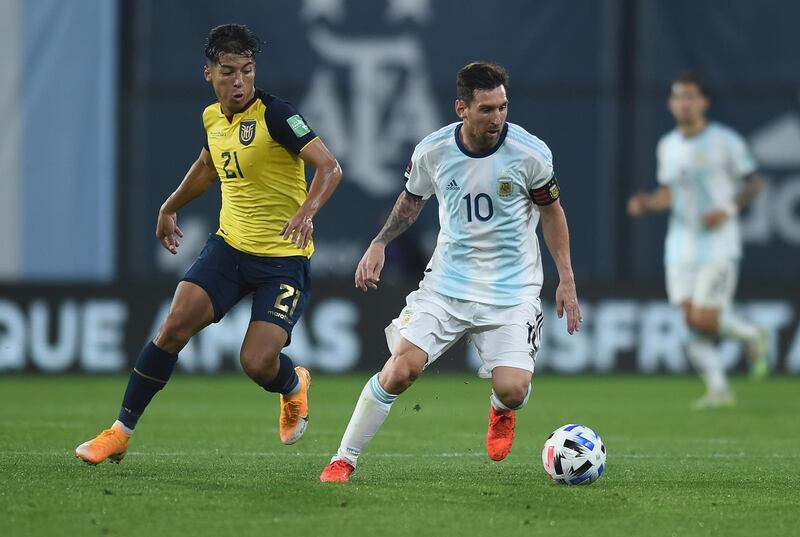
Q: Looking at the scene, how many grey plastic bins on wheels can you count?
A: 0